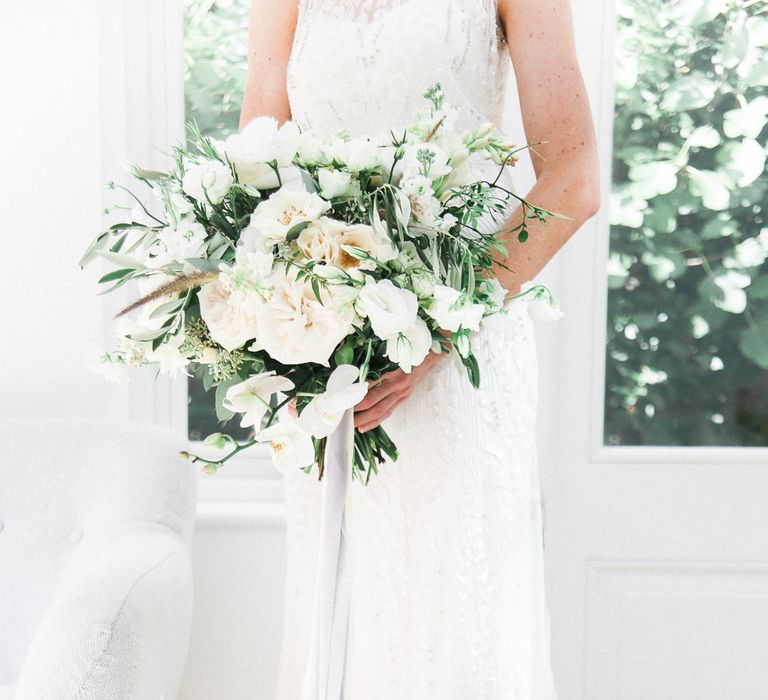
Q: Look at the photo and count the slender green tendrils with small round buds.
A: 1